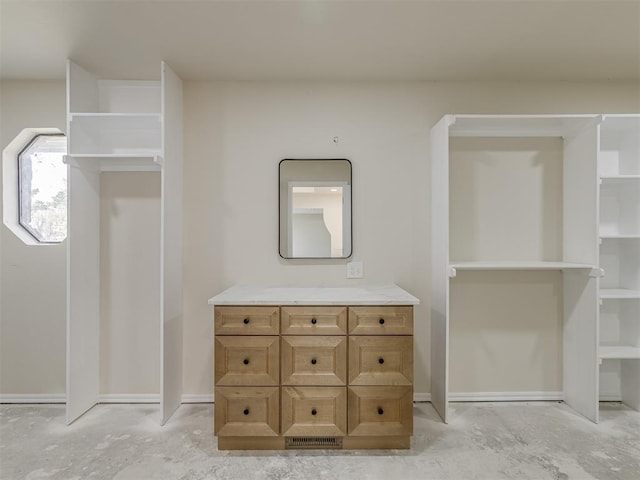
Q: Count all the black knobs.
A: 9